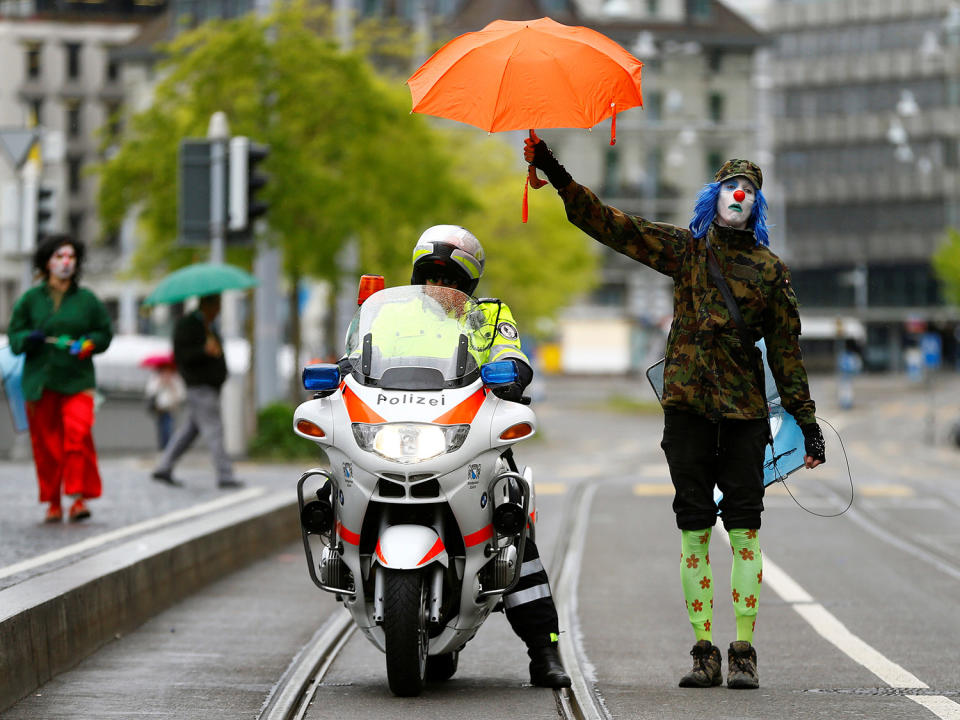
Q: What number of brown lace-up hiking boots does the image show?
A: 2